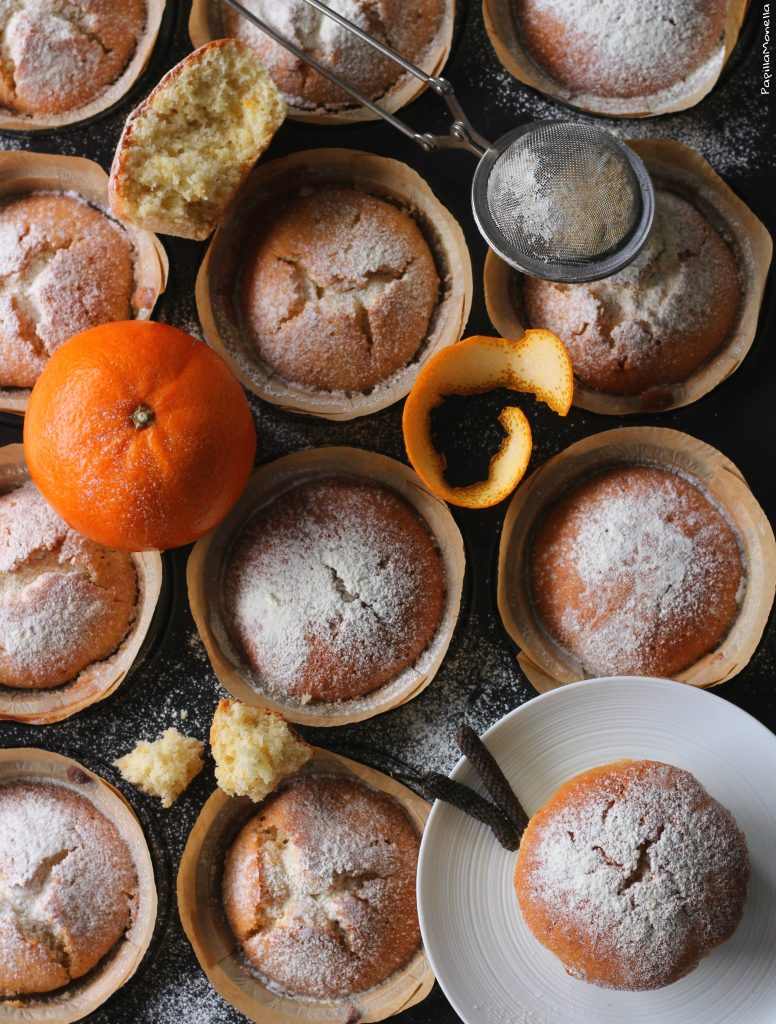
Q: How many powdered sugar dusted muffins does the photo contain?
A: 12